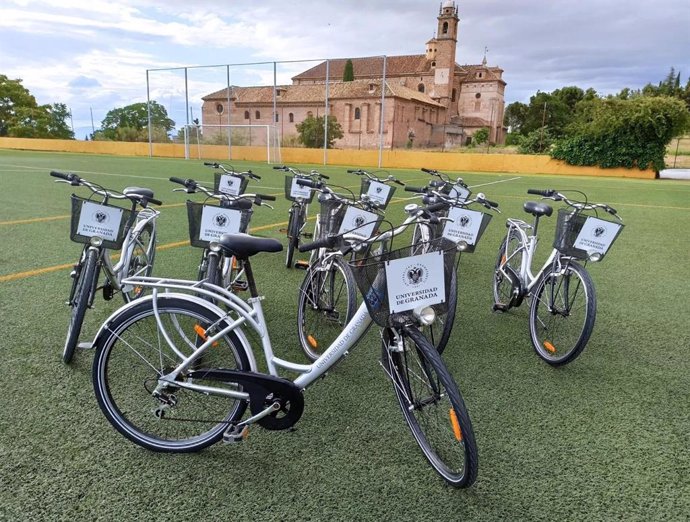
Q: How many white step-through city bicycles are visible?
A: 10